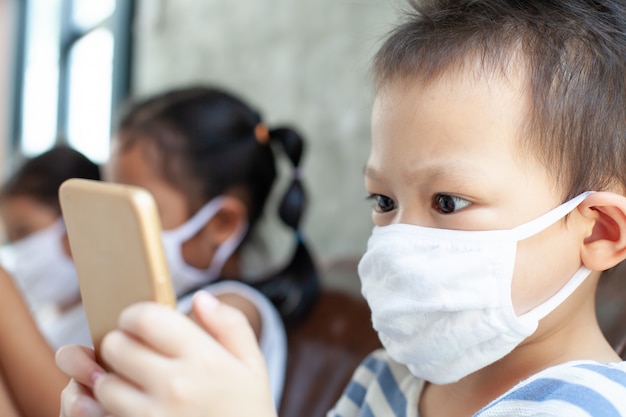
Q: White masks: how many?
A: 3